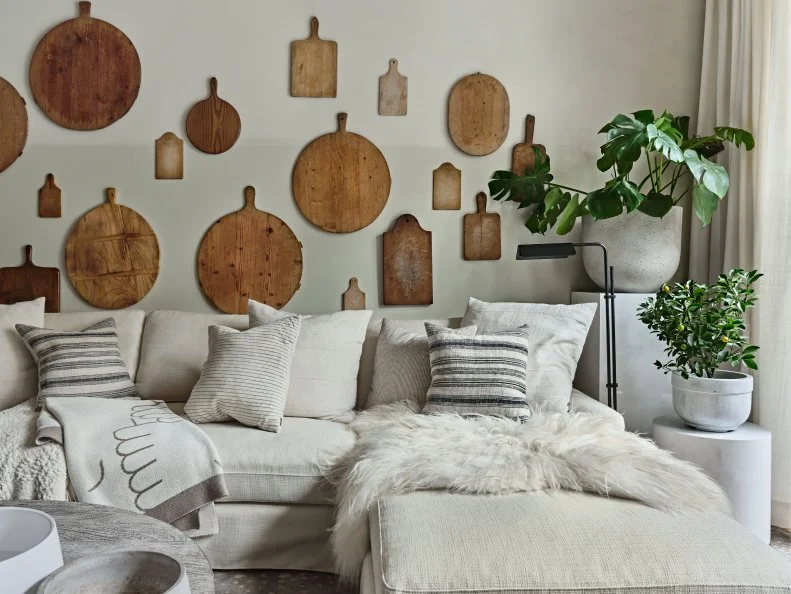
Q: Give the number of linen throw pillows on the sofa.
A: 7